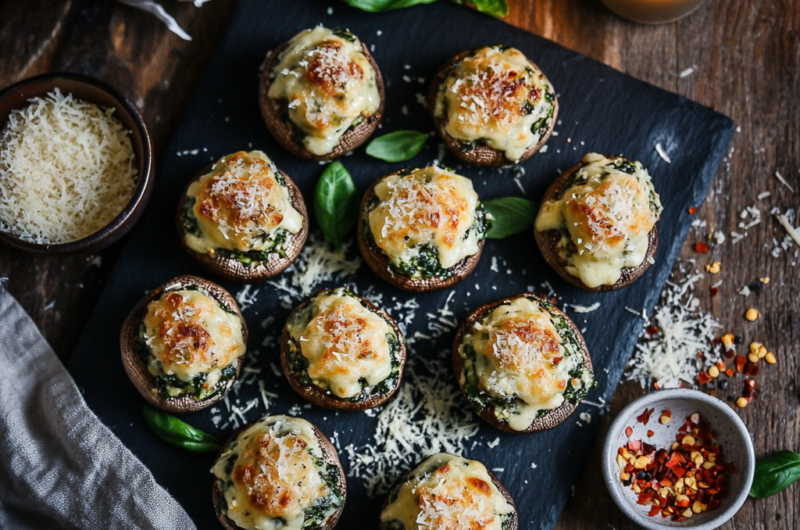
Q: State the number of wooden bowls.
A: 1